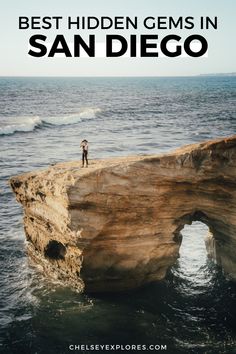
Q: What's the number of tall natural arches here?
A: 1